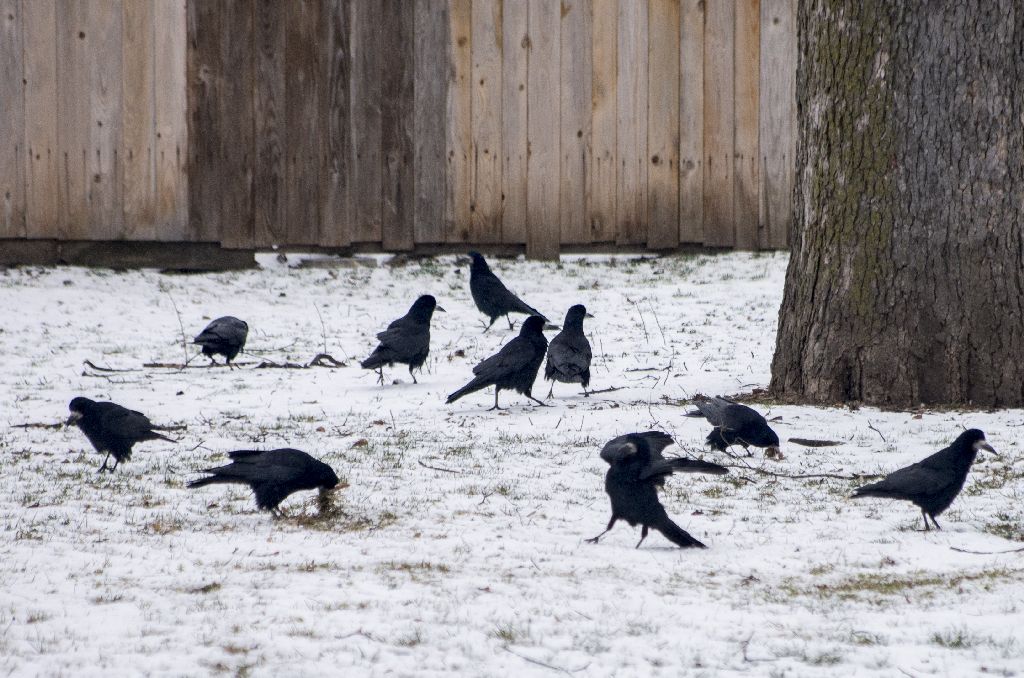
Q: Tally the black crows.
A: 10